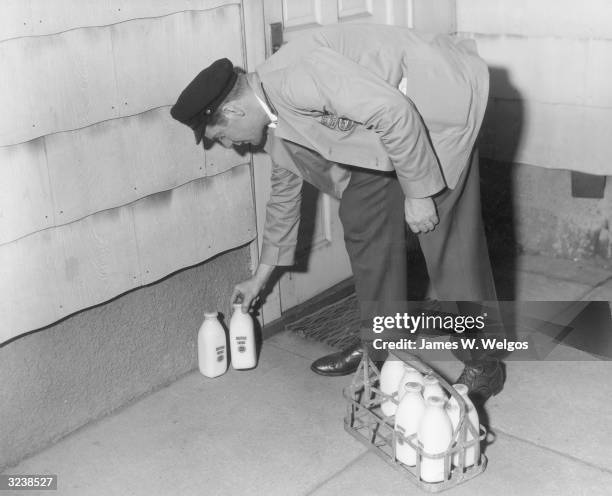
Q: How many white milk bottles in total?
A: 8